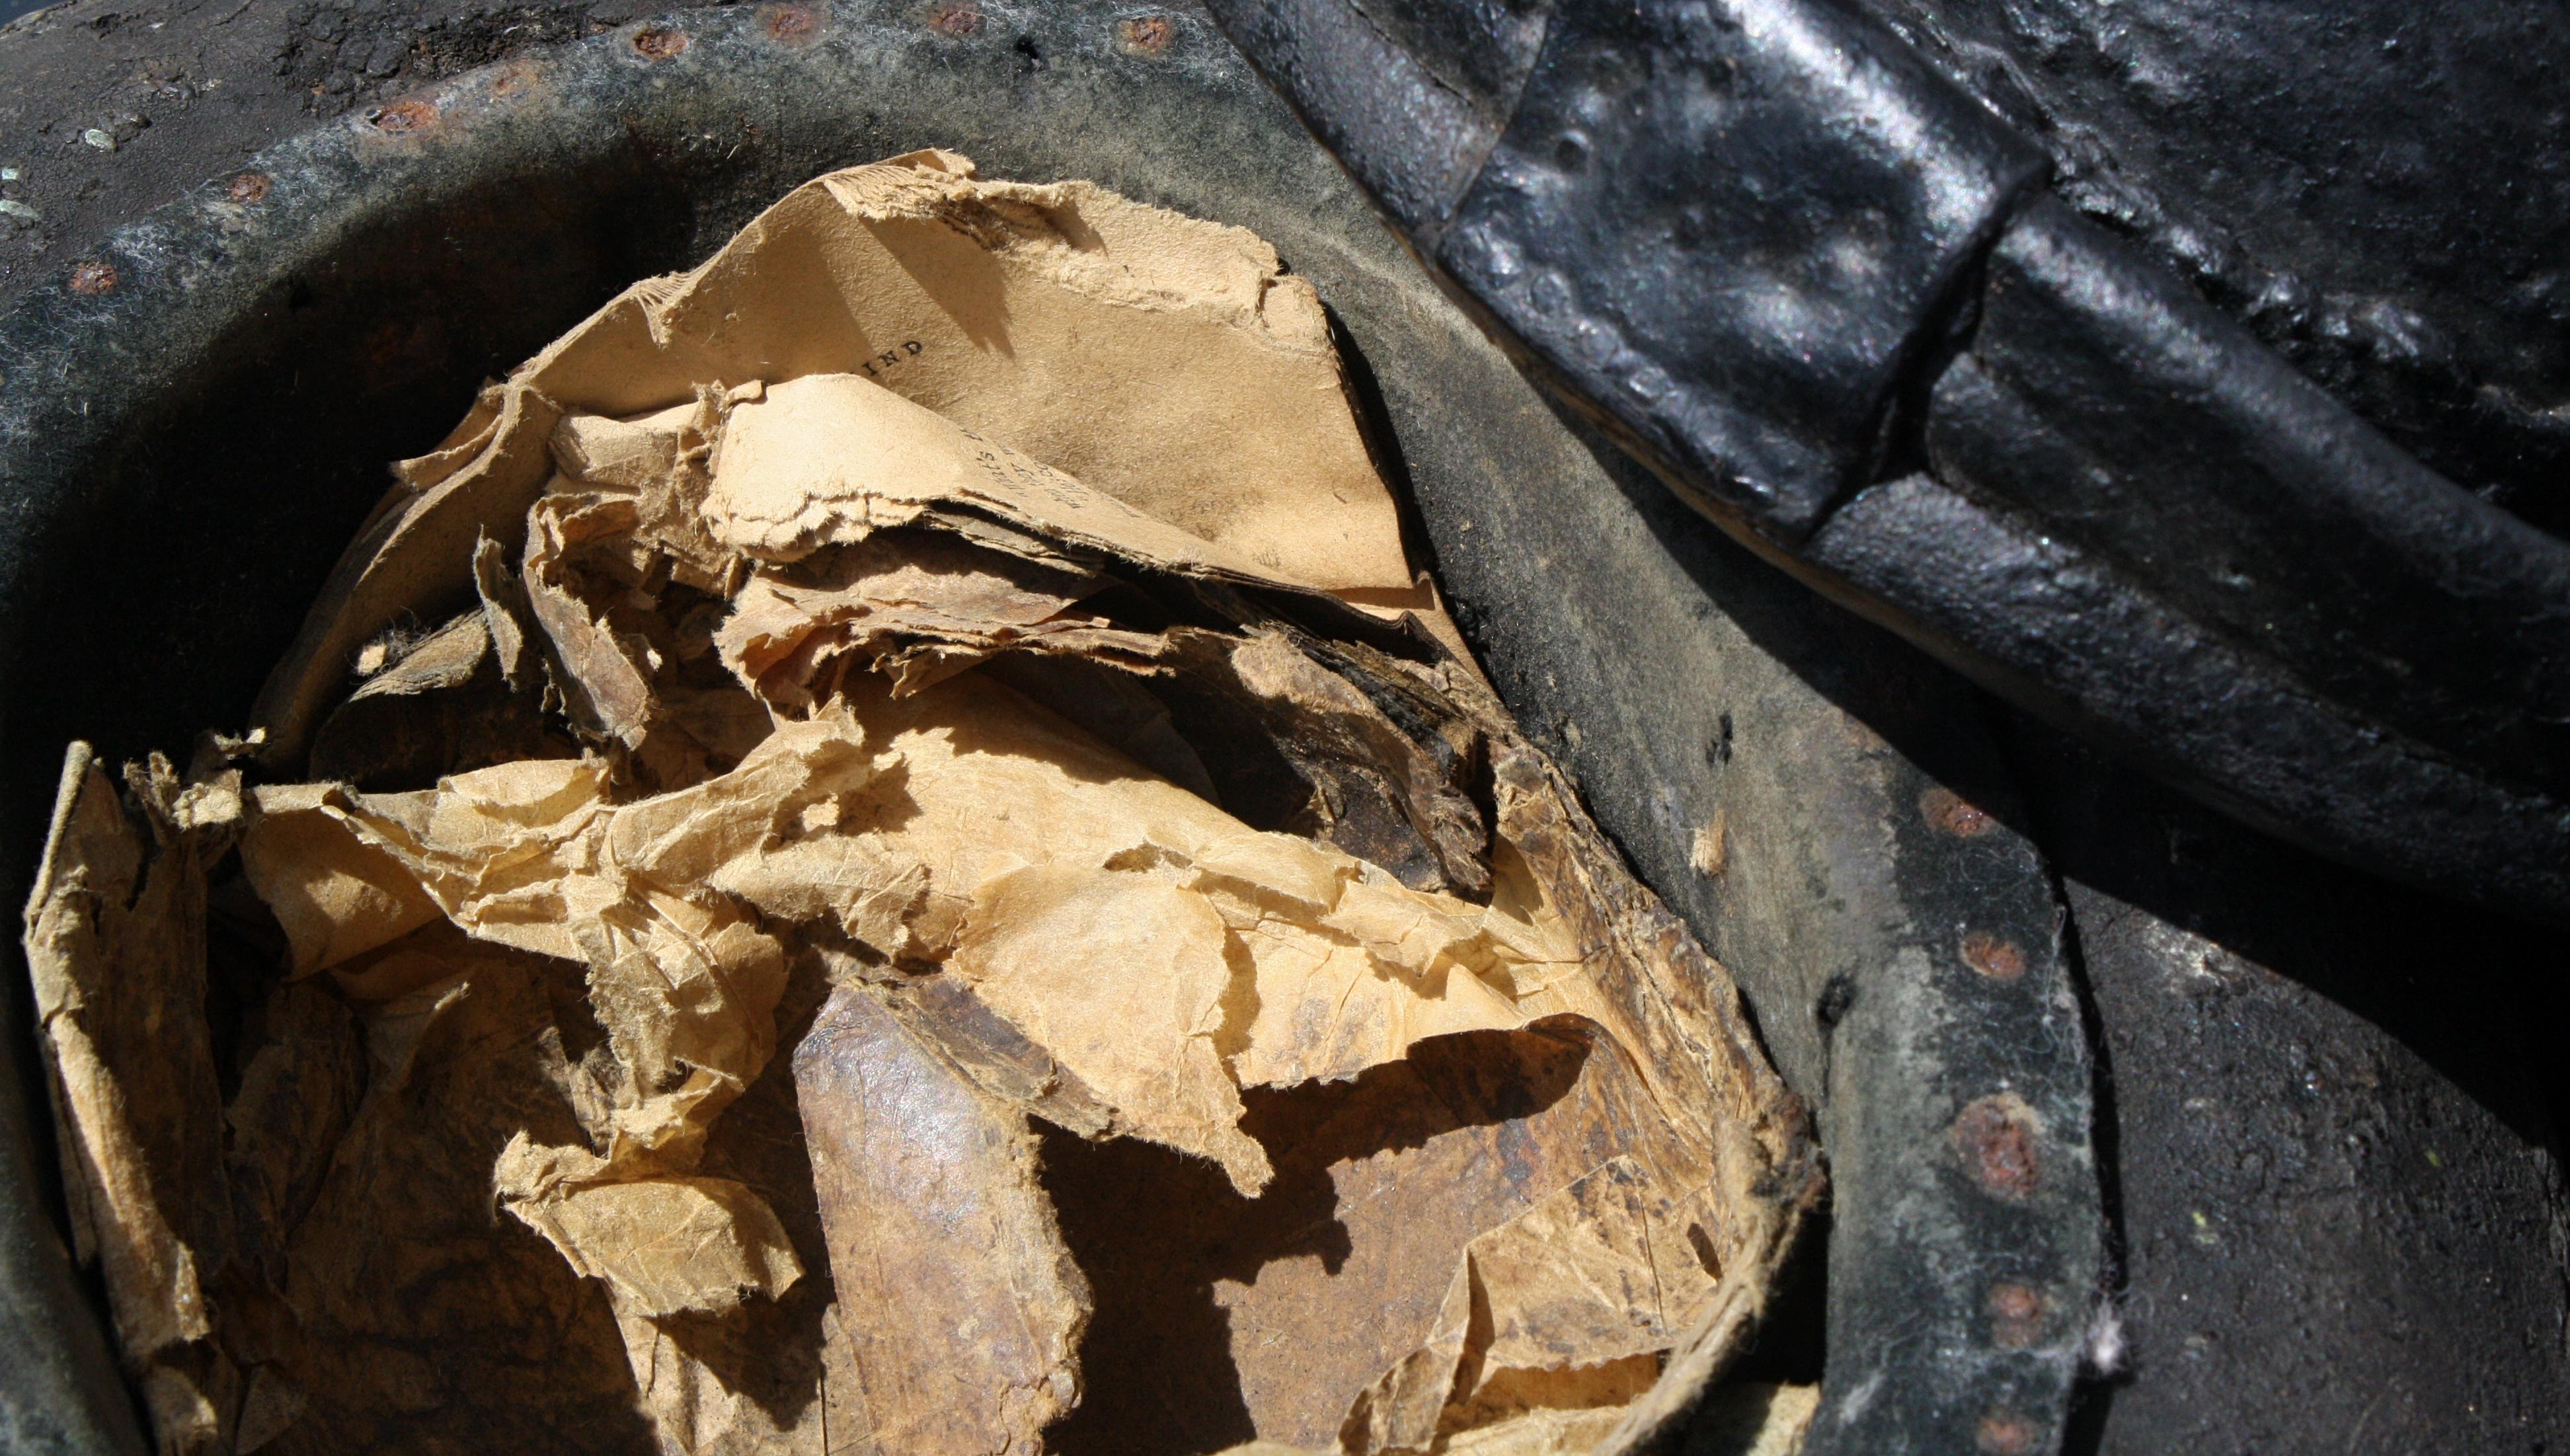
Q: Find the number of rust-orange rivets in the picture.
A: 13